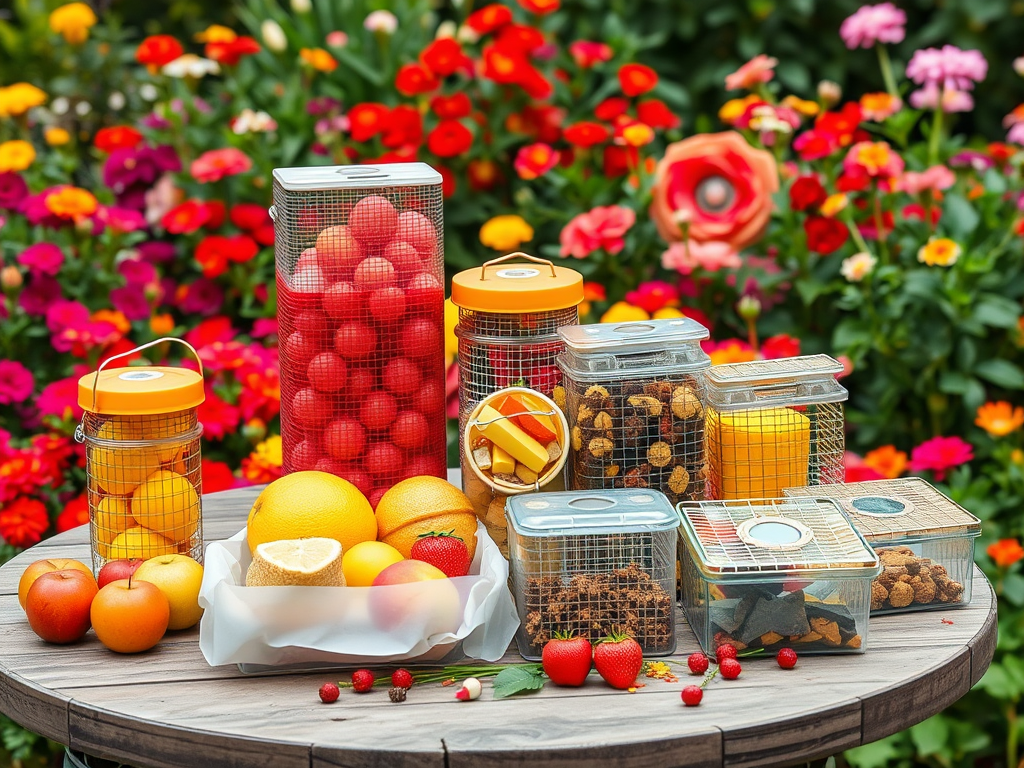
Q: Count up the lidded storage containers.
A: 8